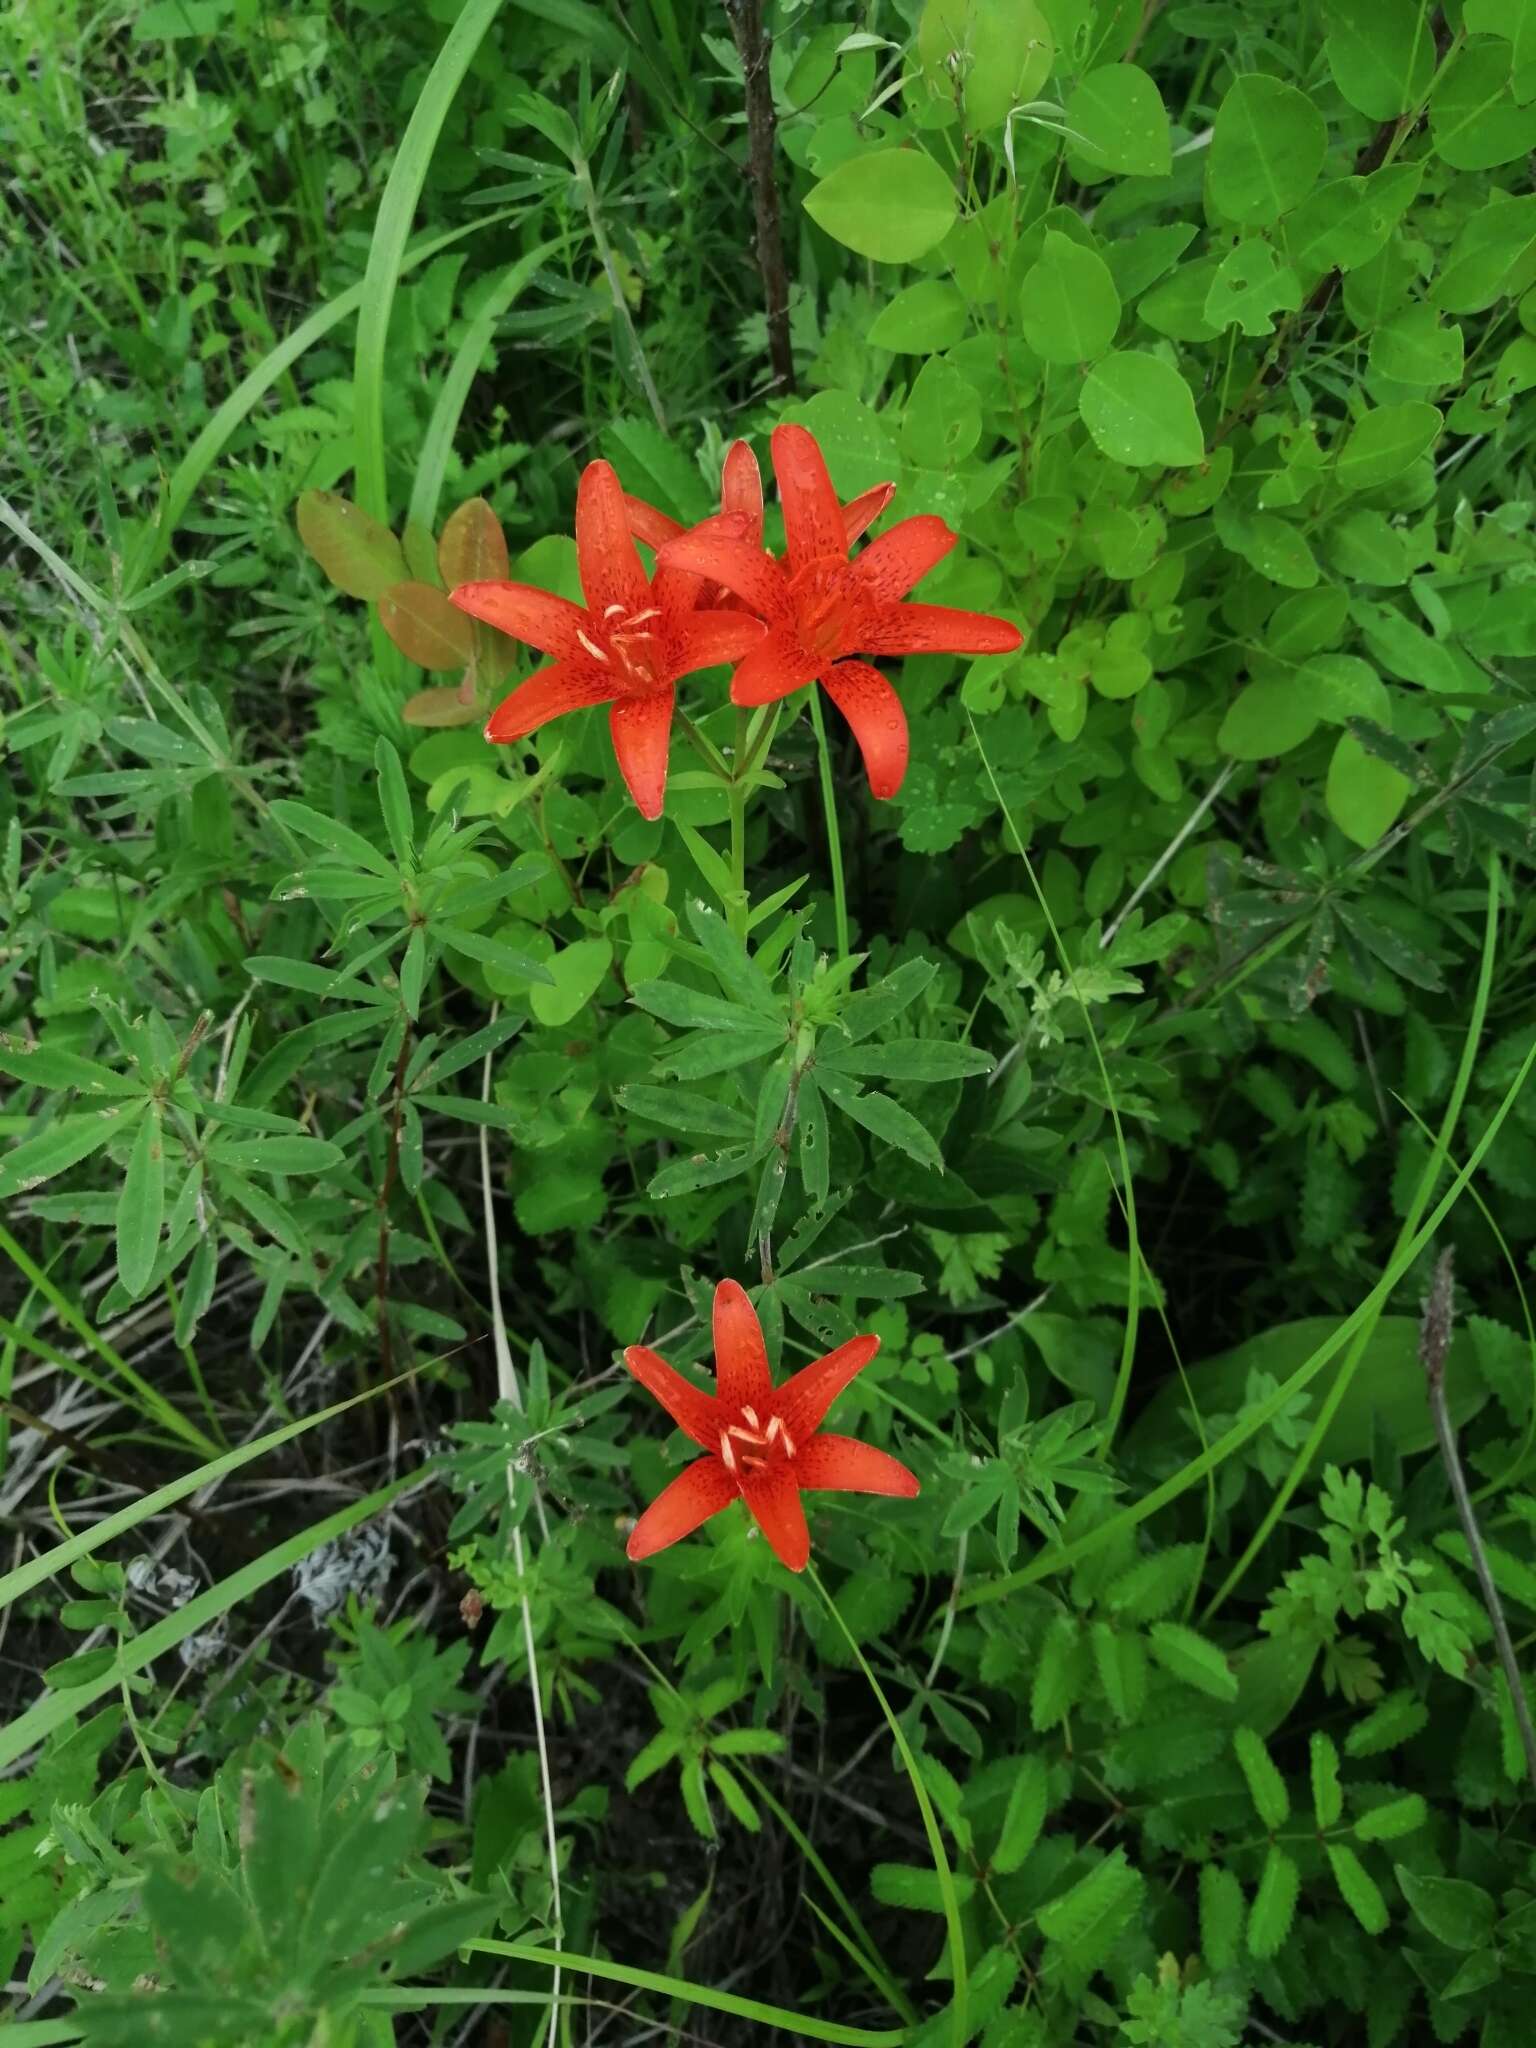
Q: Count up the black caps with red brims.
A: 0